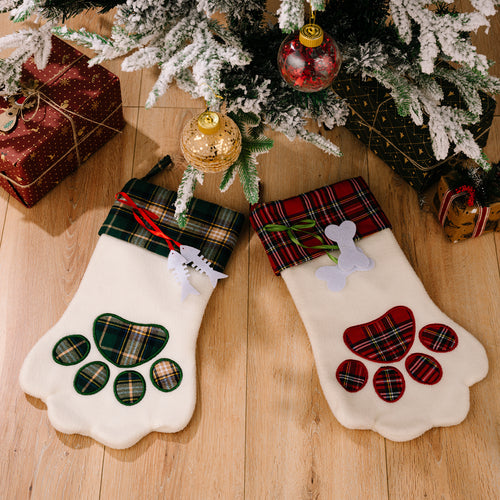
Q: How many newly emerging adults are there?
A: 0